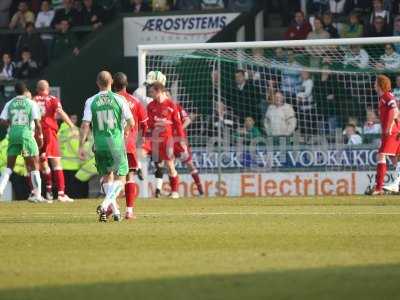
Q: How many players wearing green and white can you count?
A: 2